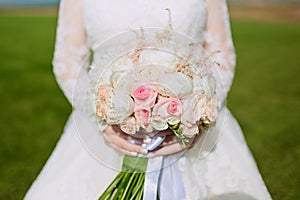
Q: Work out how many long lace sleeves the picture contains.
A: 2